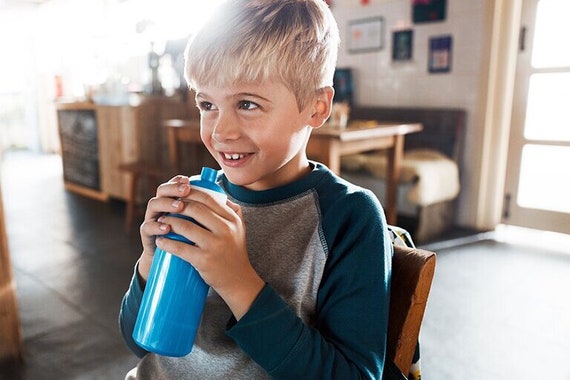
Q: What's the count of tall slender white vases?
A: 0